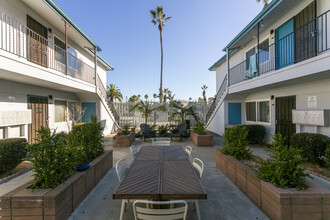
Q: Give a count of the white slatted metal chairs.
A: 6